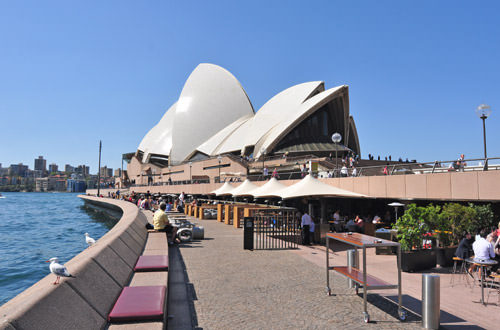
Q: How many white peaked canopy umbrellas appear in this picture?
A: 4